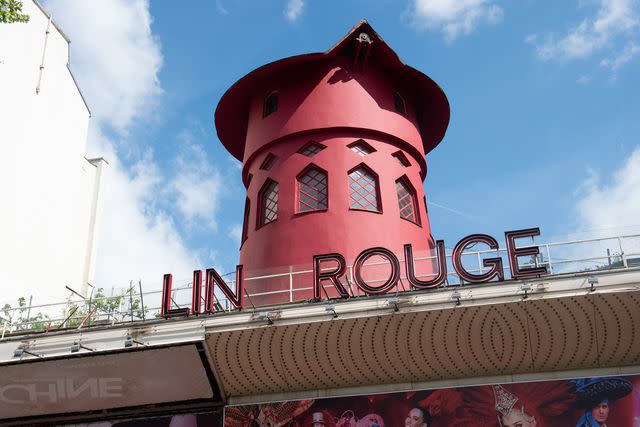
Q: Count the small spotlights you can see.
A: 9